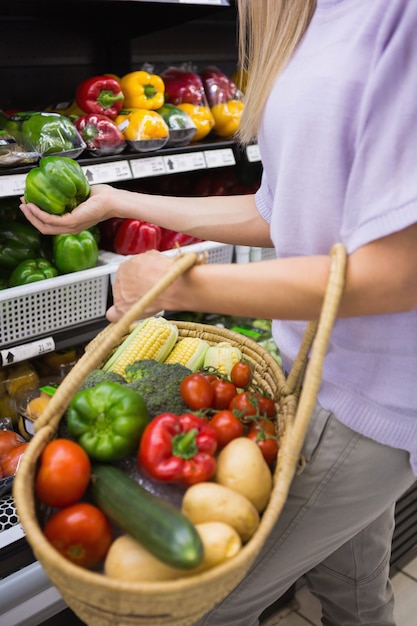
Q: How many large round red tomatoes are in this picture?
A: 2